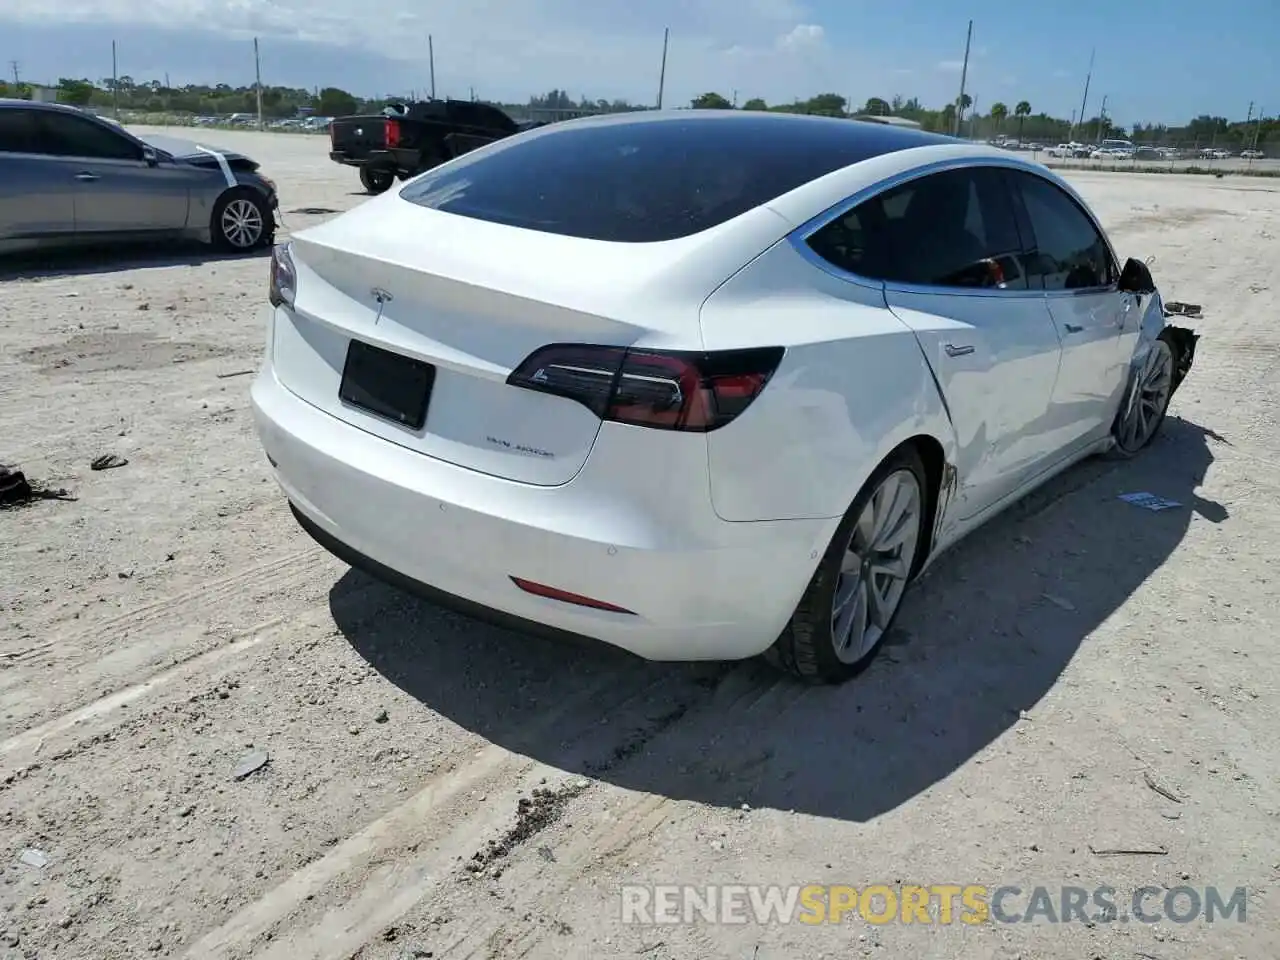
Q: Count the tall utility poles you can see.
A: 6